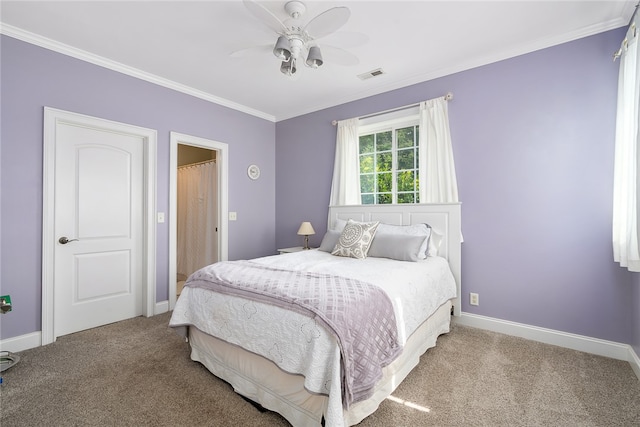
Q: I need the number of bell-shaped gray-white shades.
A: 3